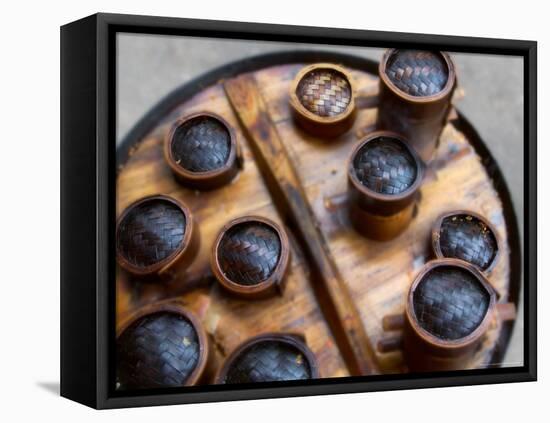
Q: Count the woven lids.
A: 10